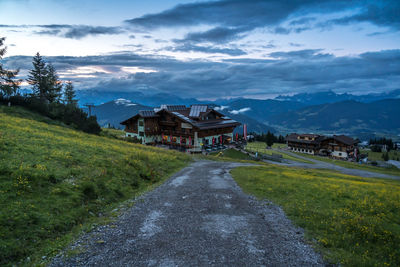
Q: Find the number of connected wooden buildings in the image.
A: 2